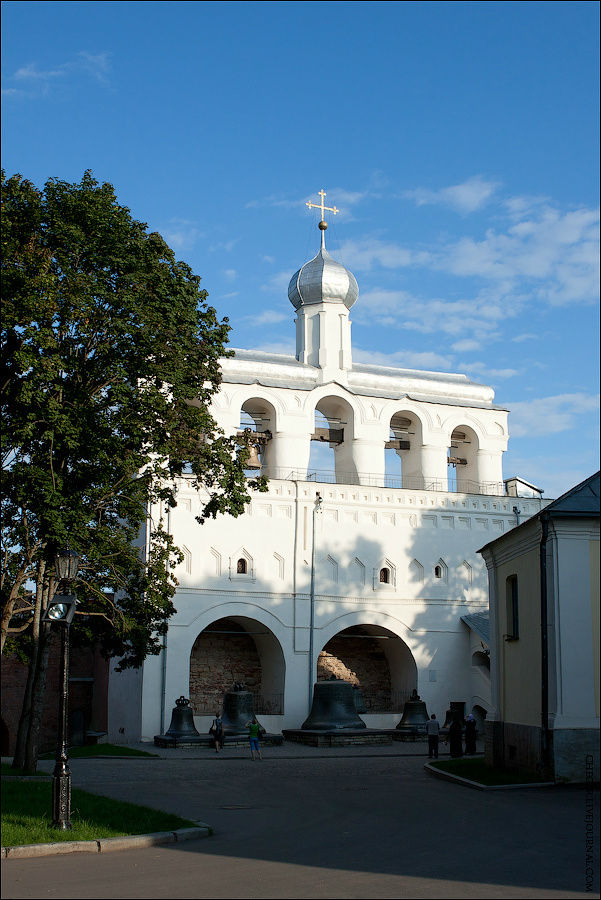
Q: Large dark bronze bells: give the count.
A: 4